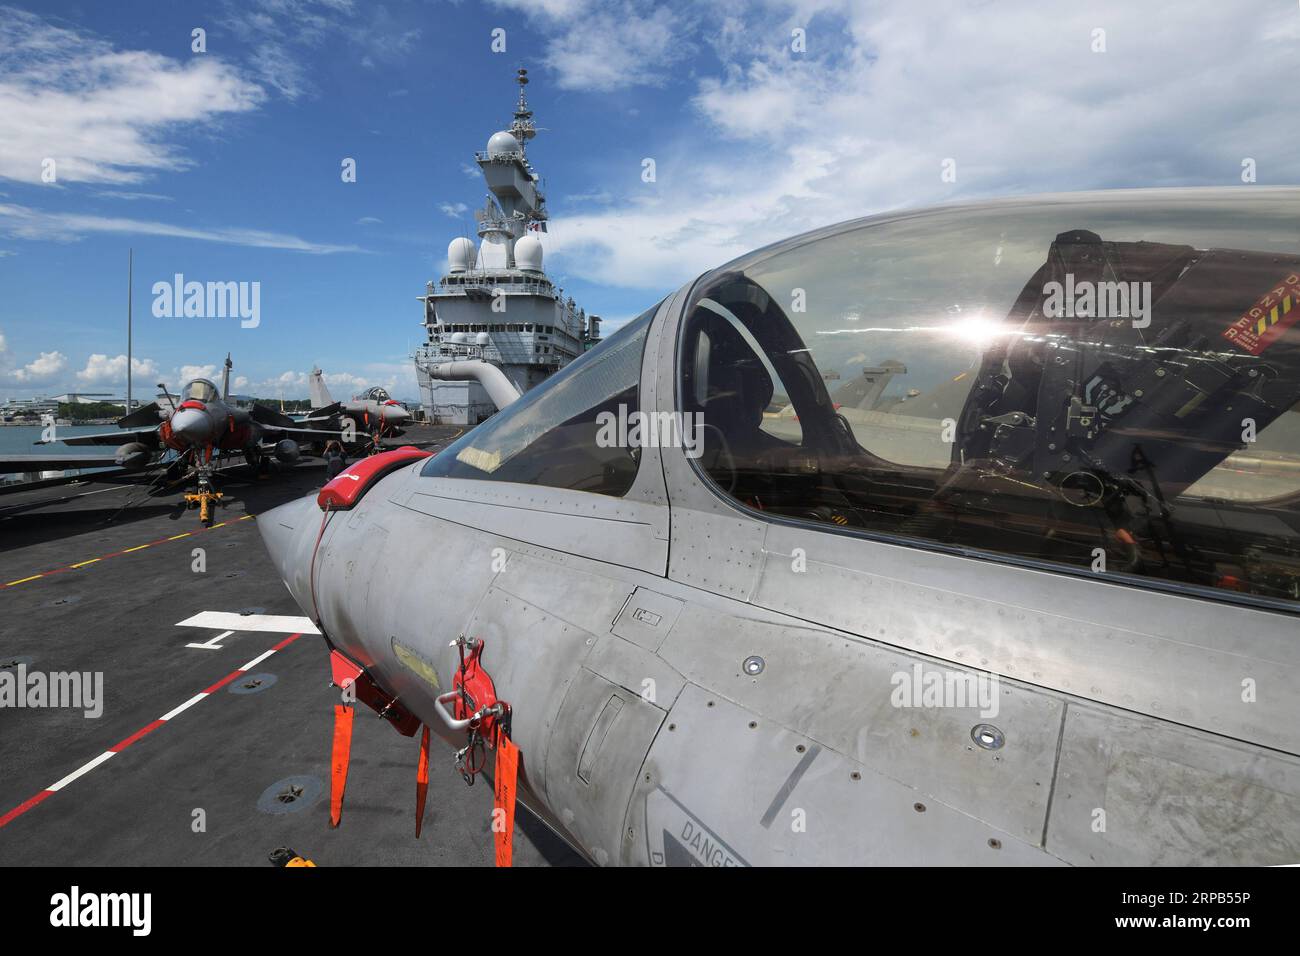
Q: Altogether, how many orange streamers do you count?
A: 3